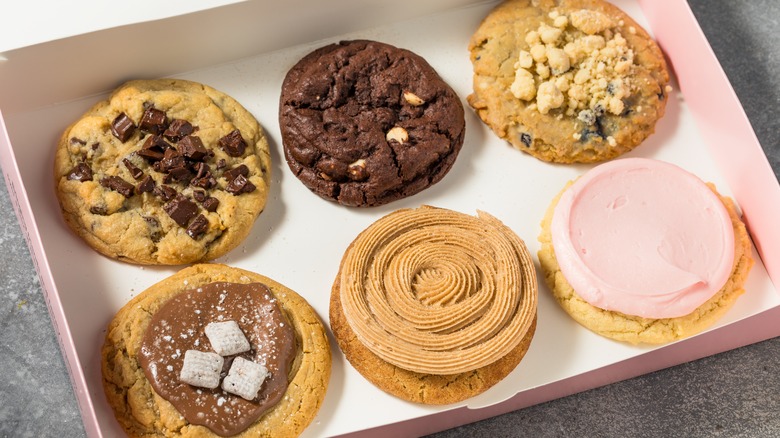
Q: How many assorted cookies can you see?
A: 6